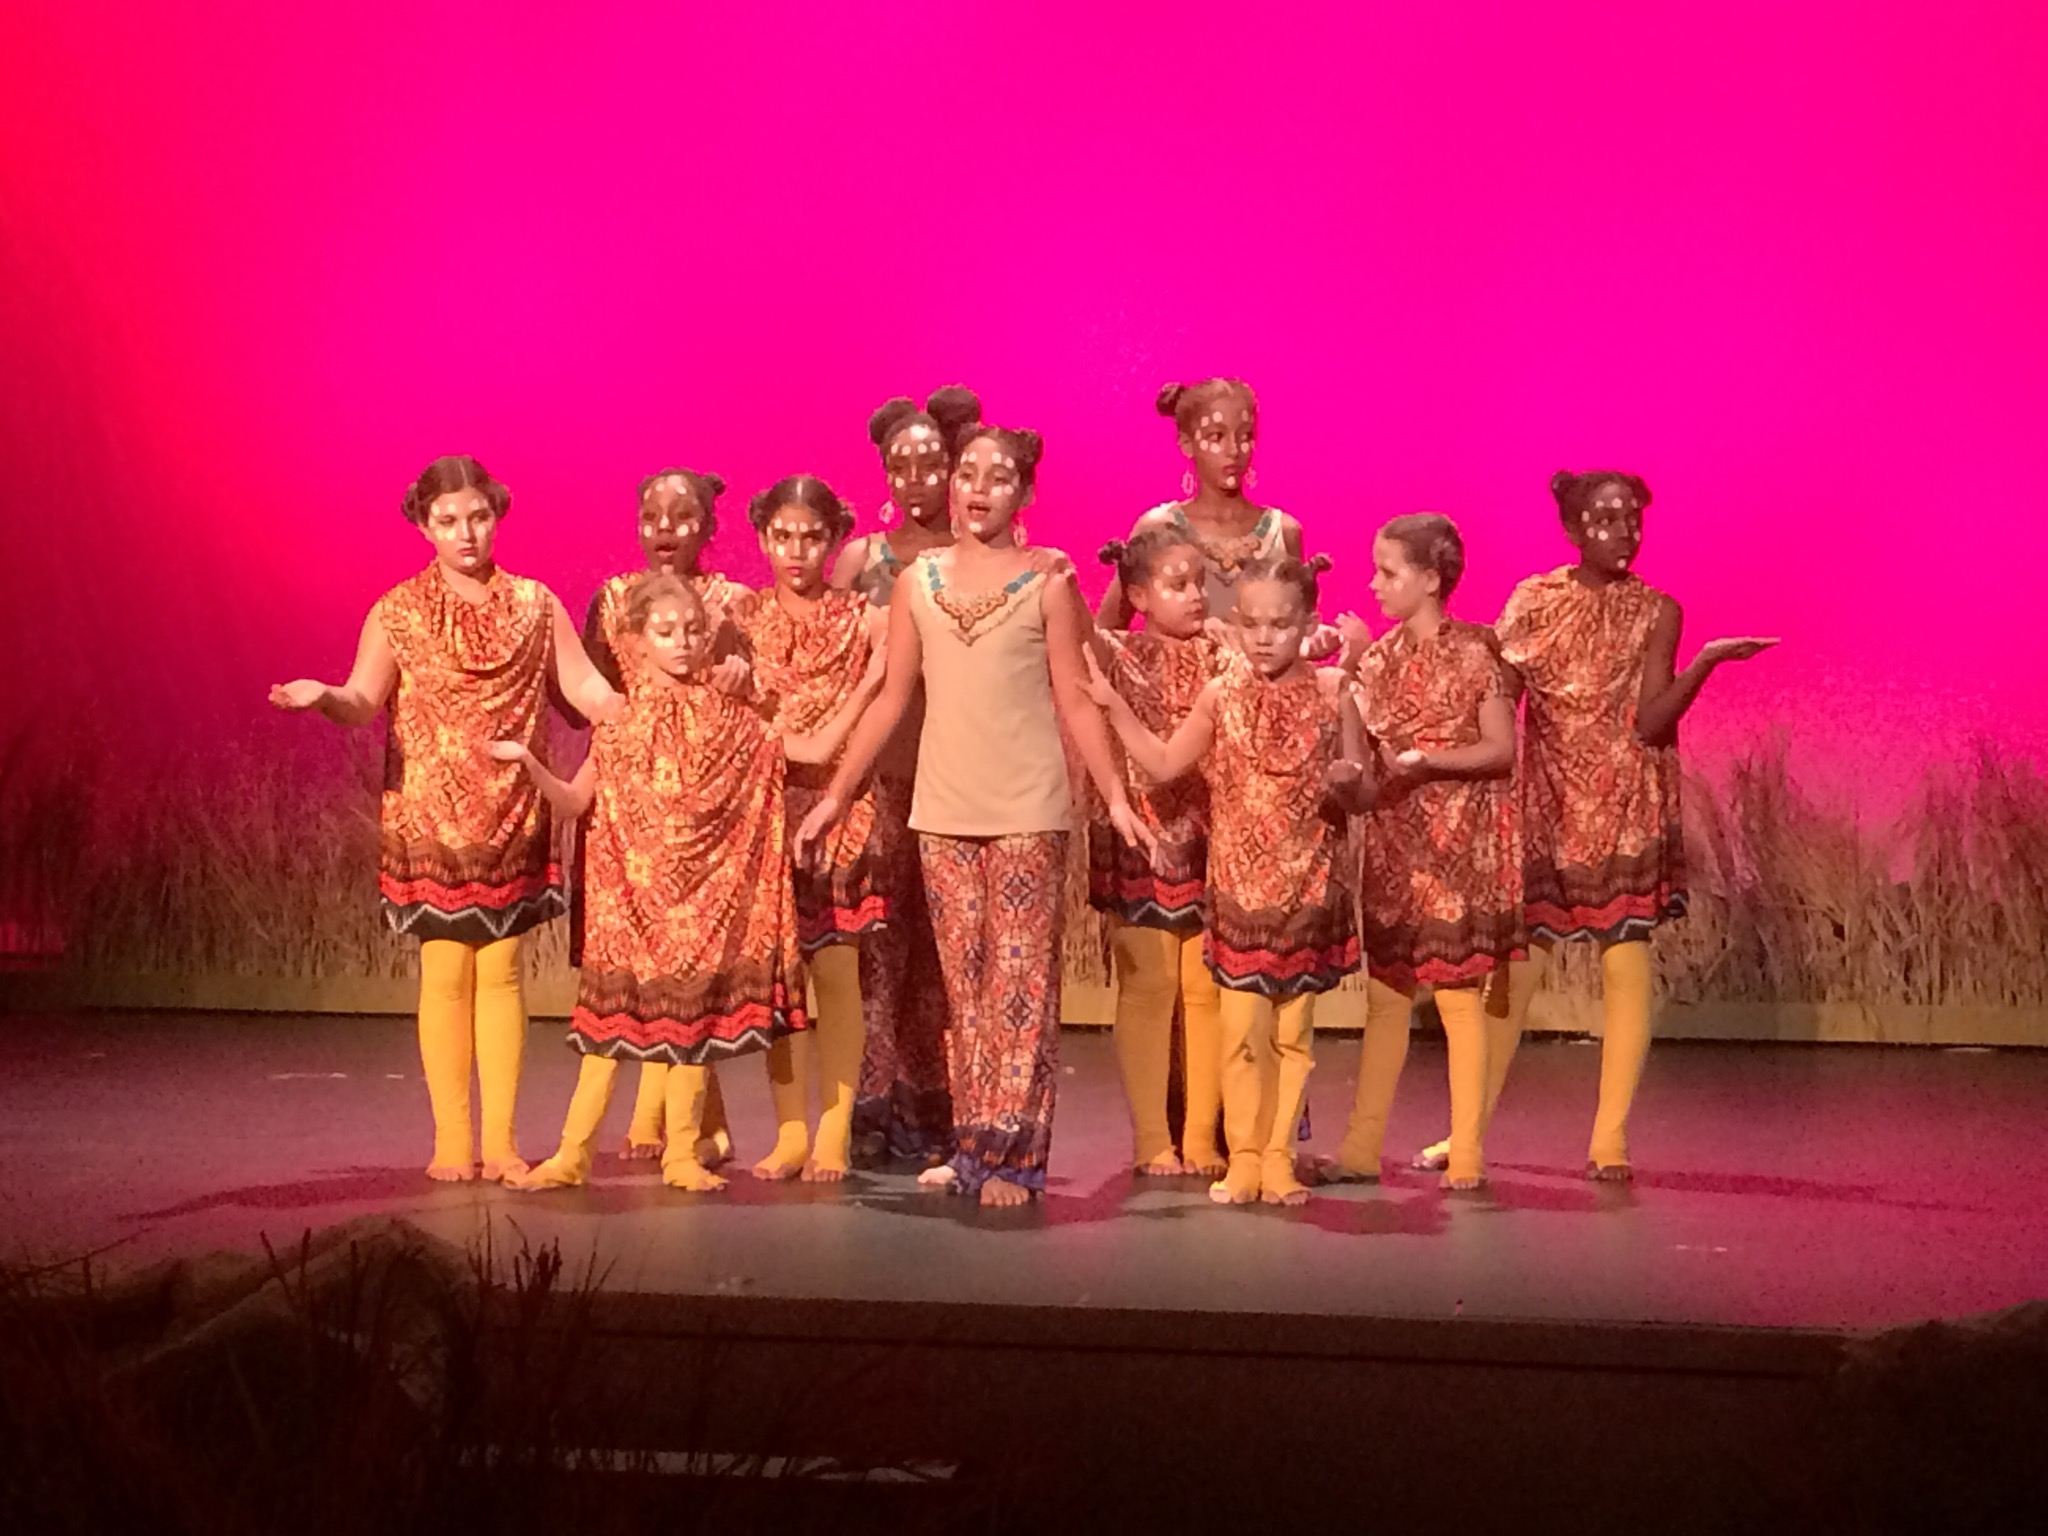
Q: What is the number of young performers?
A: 11